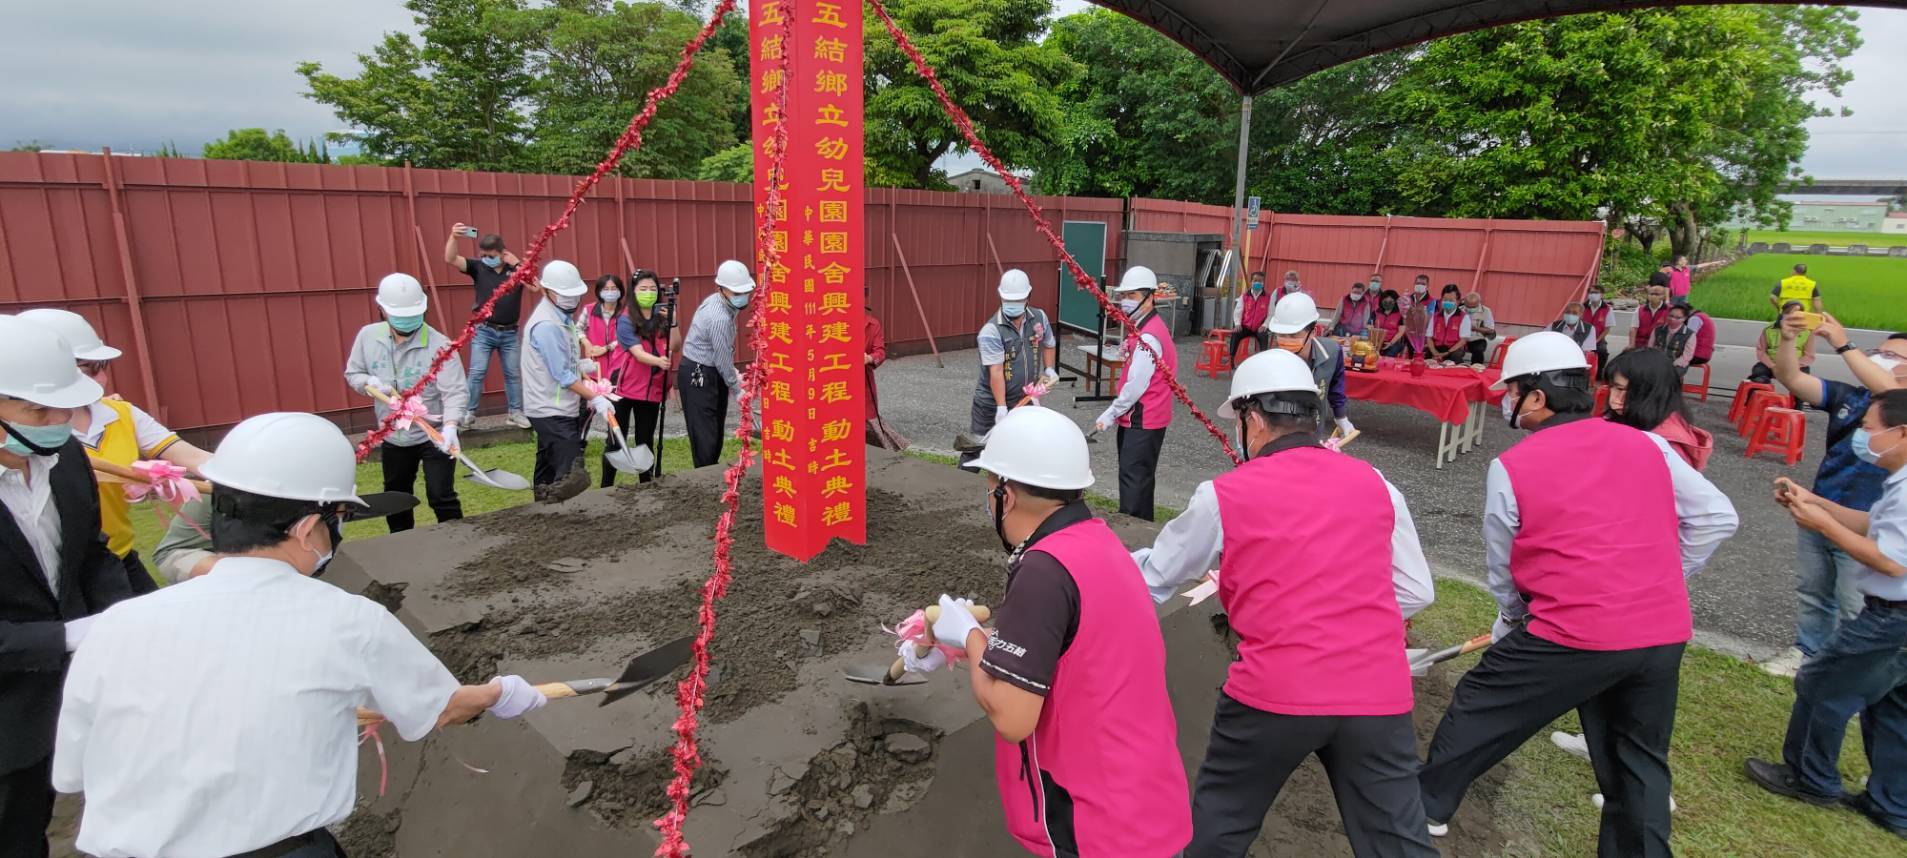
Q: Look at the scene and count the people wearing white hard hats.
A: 12